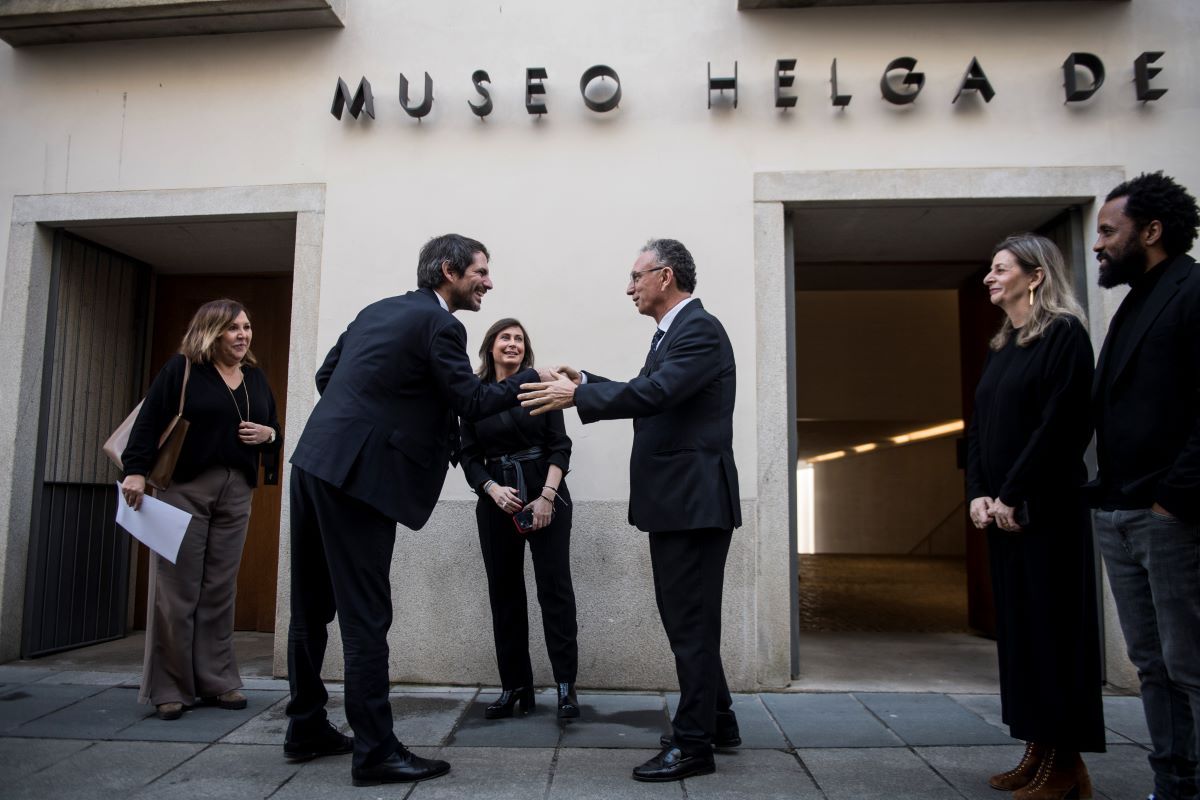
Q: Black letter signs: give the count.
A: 12